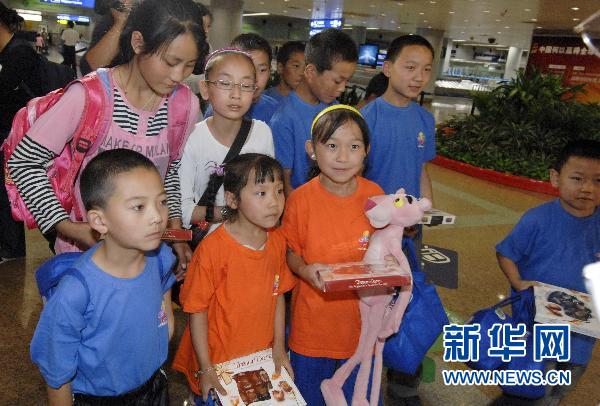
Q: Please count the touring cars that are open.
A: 0